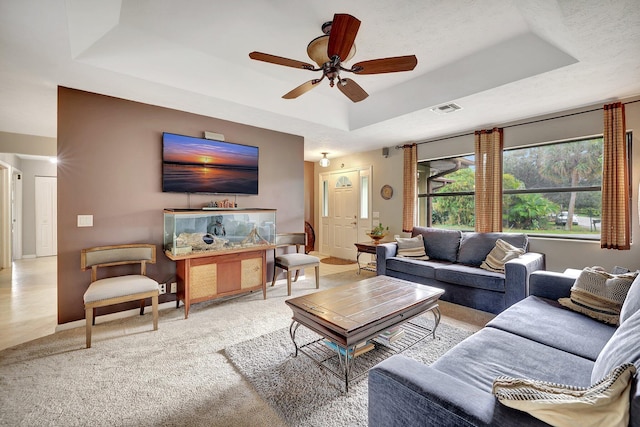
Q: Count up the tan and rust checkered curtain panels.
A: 3